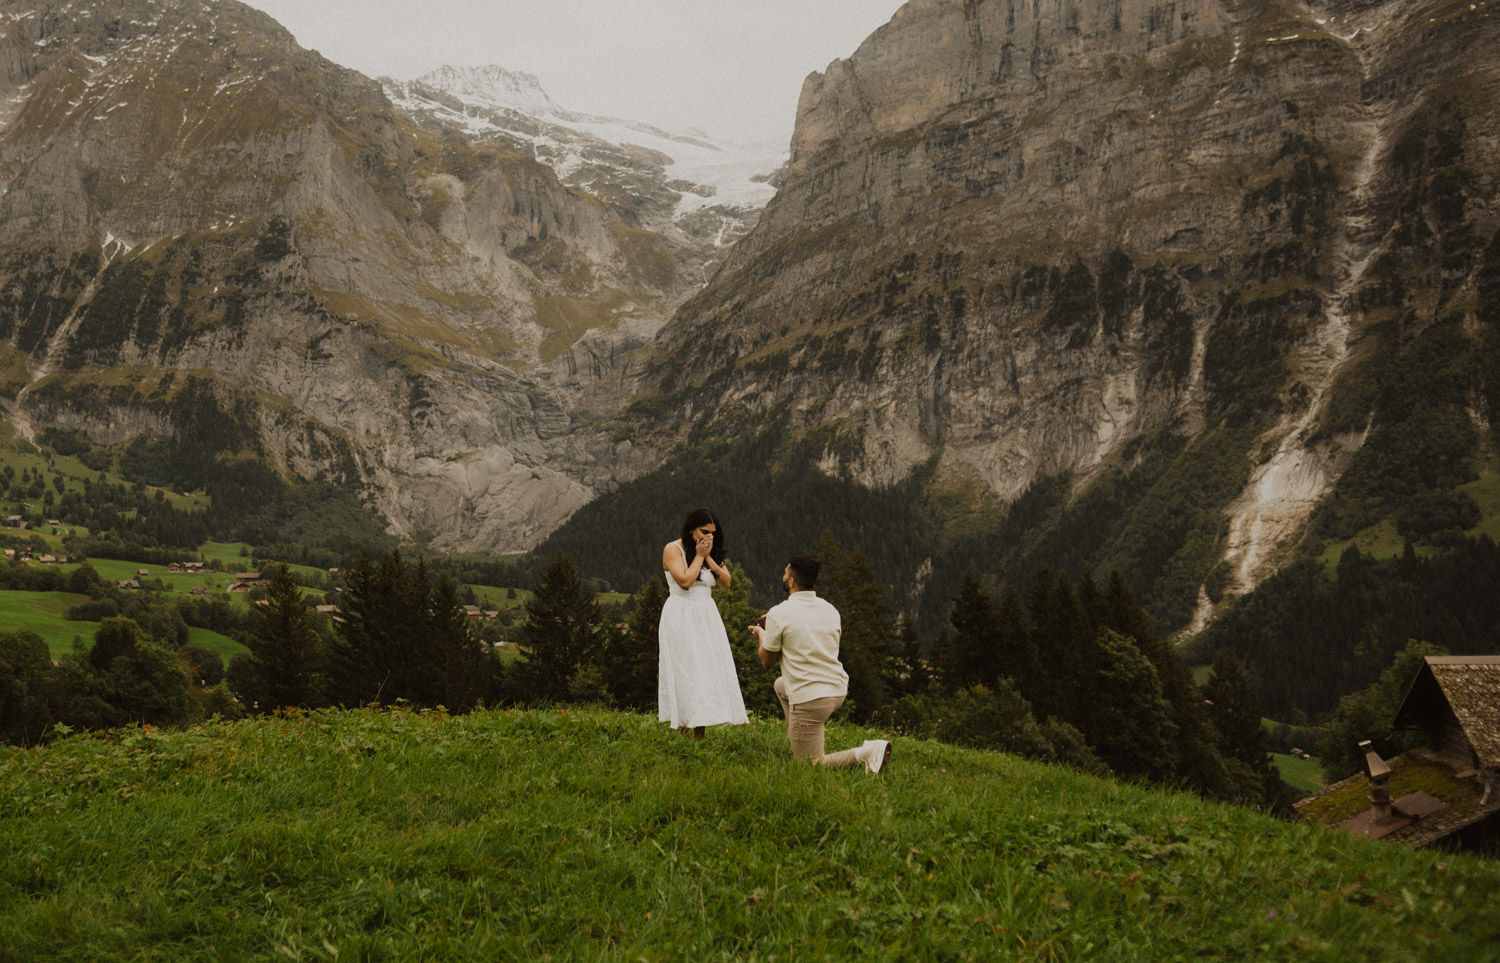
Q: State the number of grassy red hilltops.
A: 0